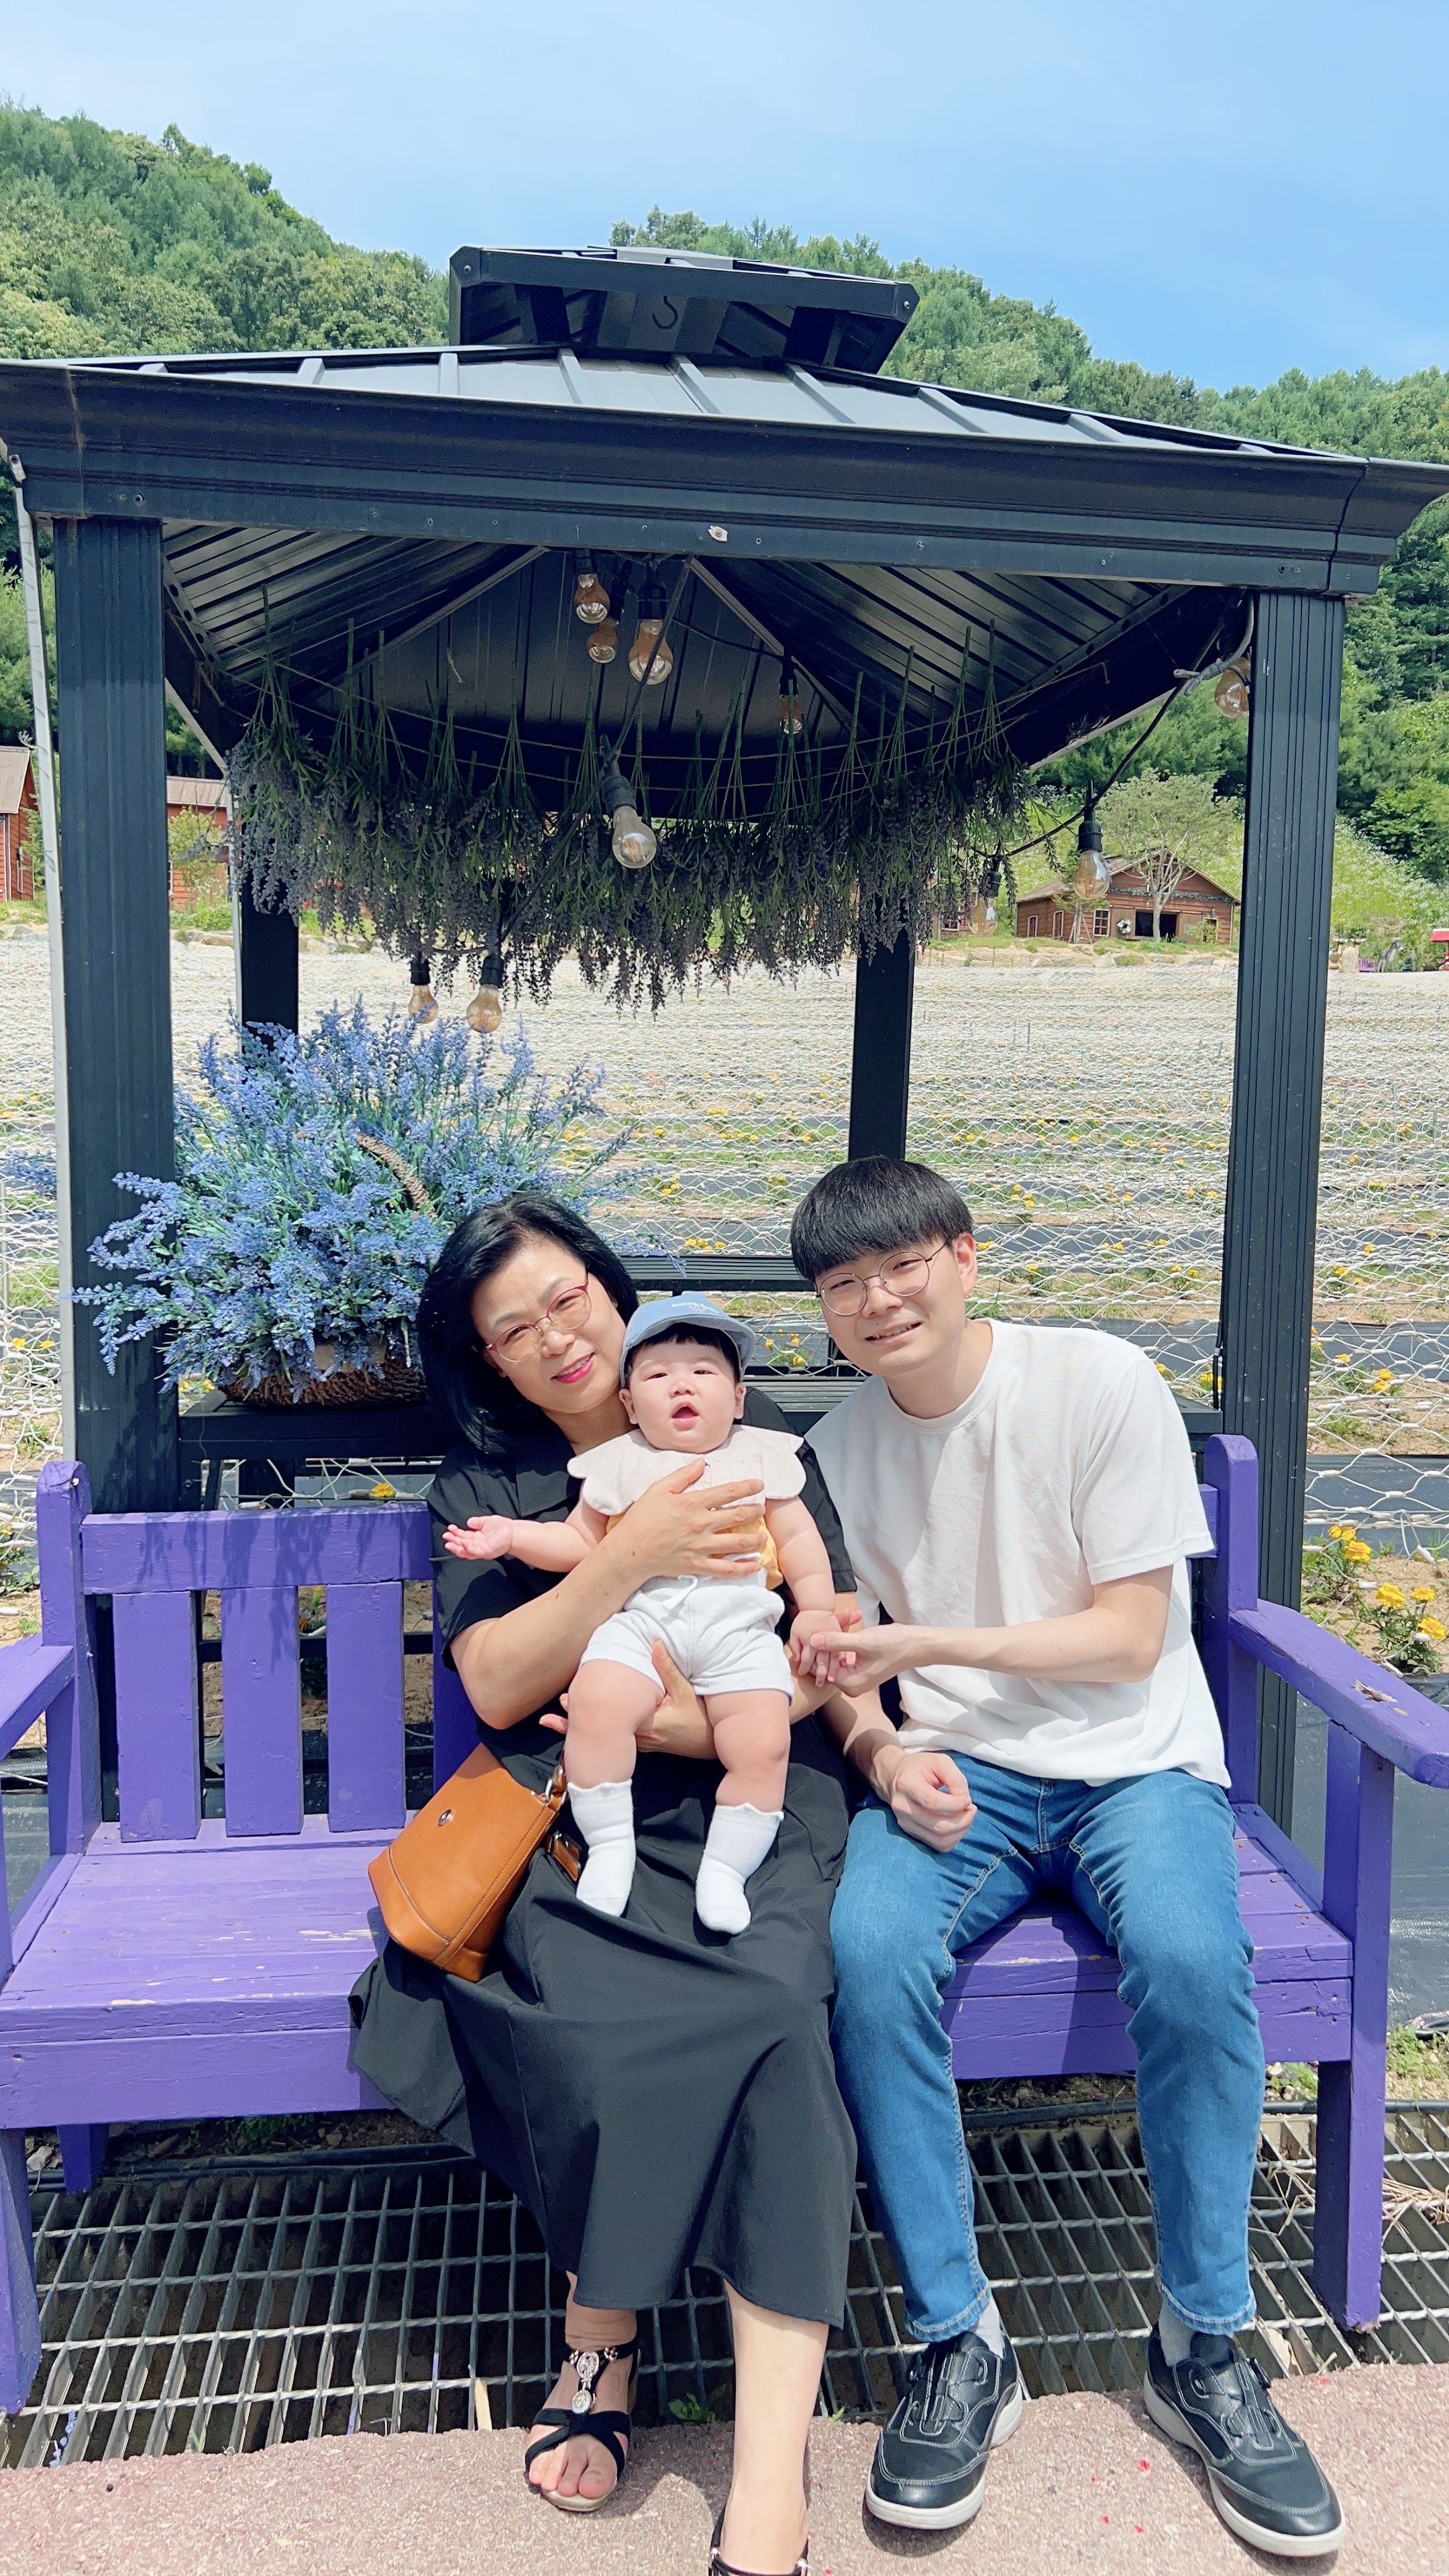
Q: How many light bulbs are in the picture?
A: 10